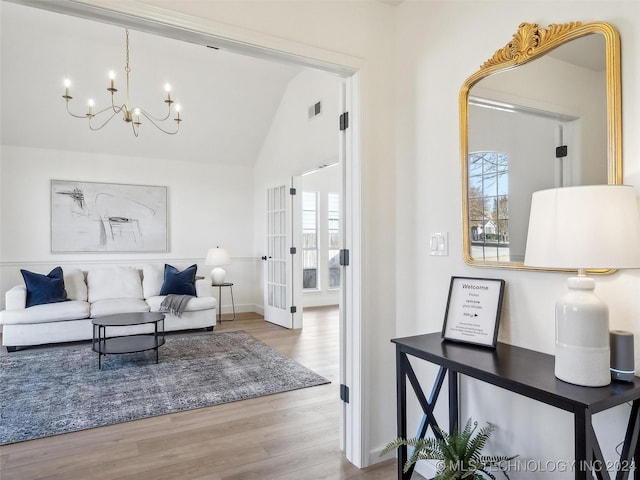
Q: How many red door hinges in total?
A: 0